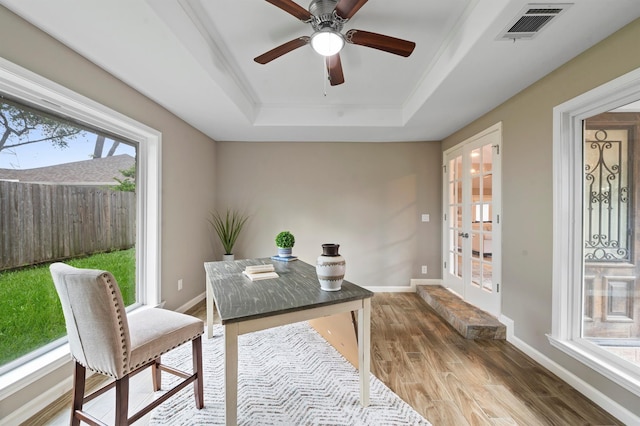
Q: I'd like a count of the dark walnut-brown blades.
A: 5